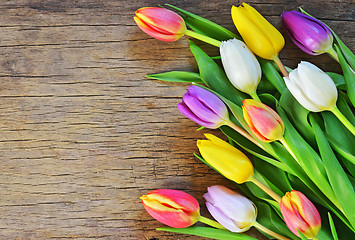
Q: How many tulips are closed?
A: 11